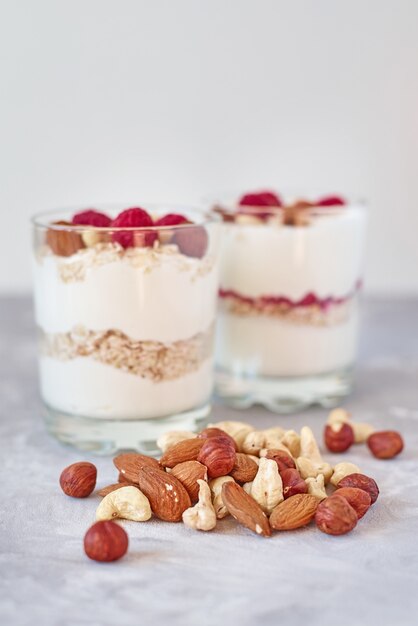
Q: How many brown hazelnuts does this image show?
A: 11